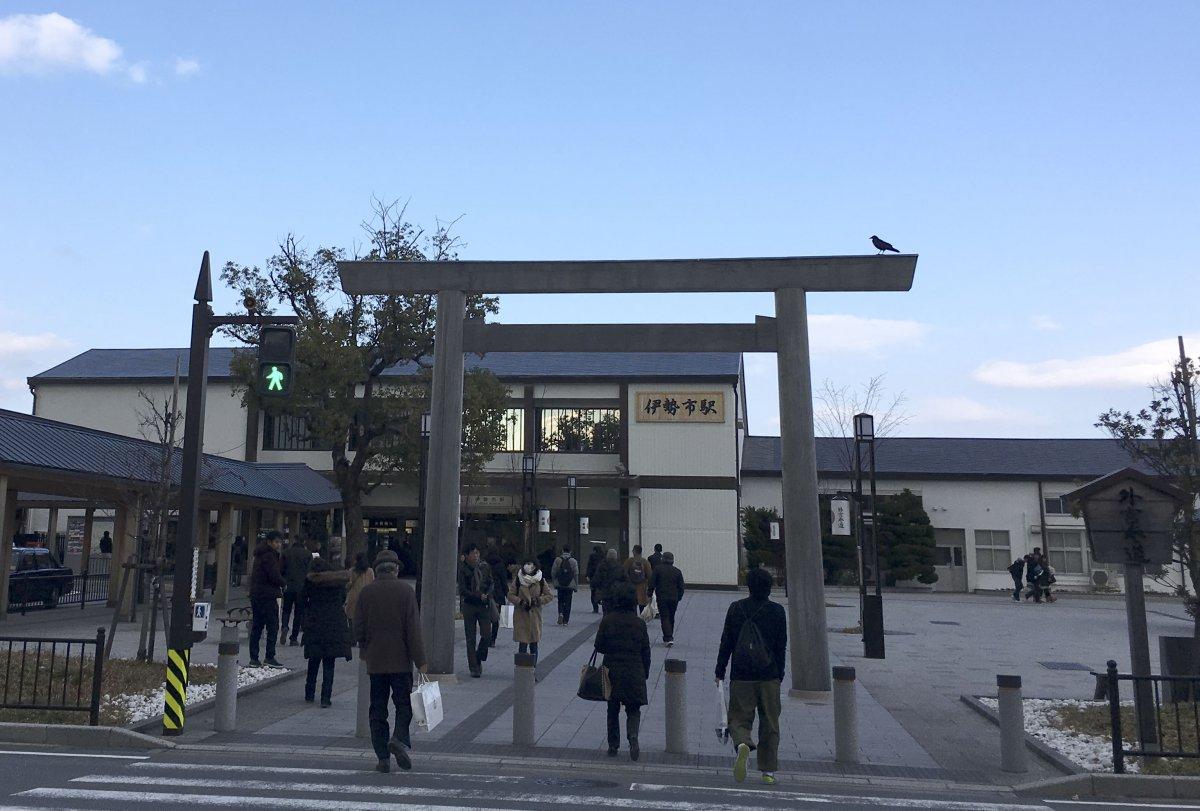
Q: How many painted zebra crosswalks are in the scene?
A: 1